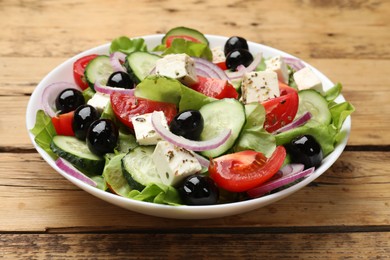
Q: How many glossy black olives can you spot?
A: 9